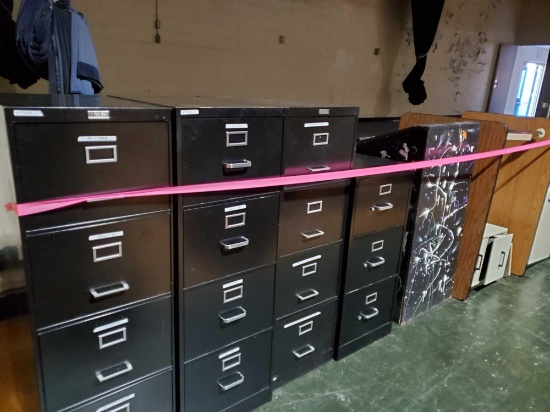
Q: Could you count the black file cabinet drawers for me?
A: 15